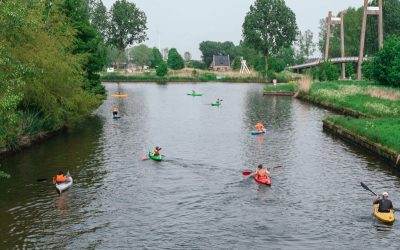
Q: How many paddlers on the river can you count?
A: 9